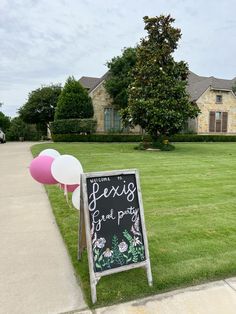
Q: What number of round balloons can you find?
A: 5